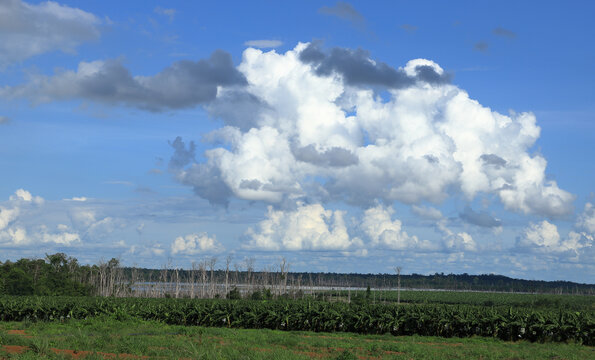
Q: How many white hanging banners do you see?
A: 0